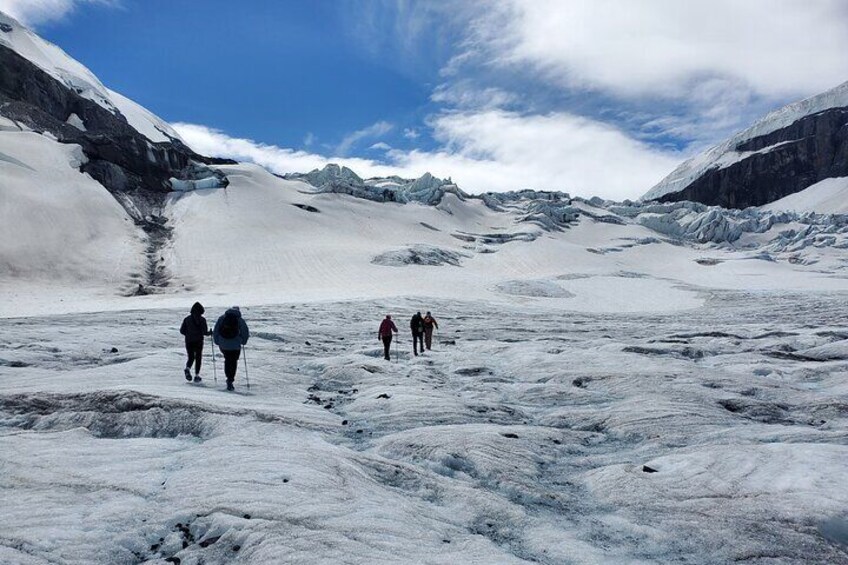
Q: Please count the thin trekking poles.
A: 3